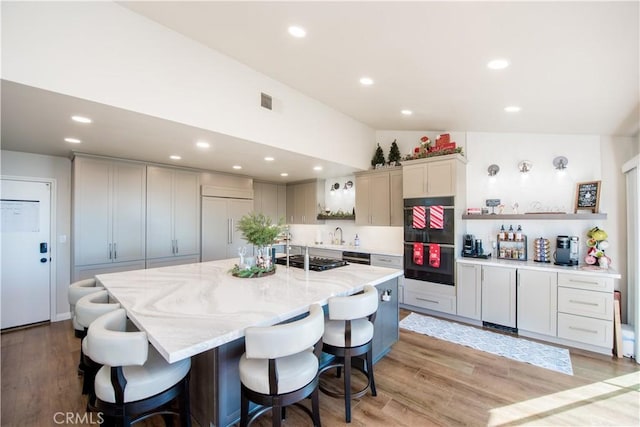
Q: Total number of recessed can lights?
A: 13